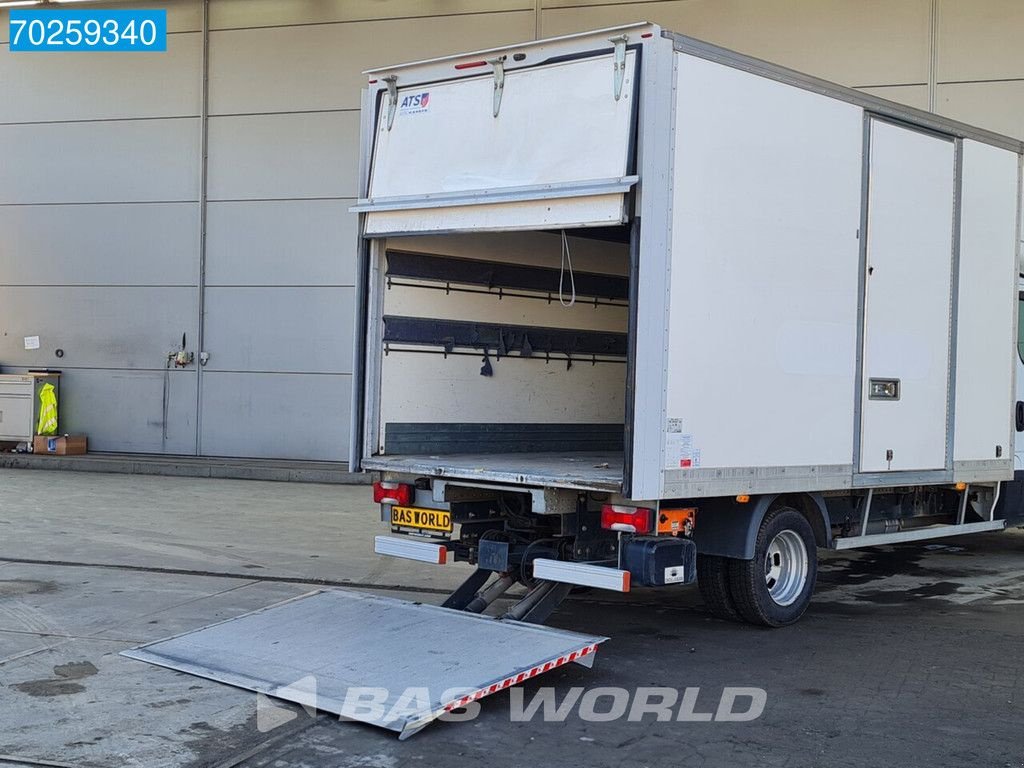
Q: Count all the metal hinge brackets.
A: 3